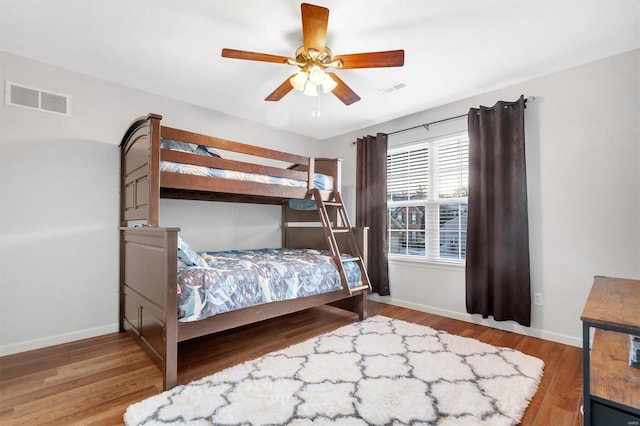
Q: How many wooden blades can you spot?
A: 5